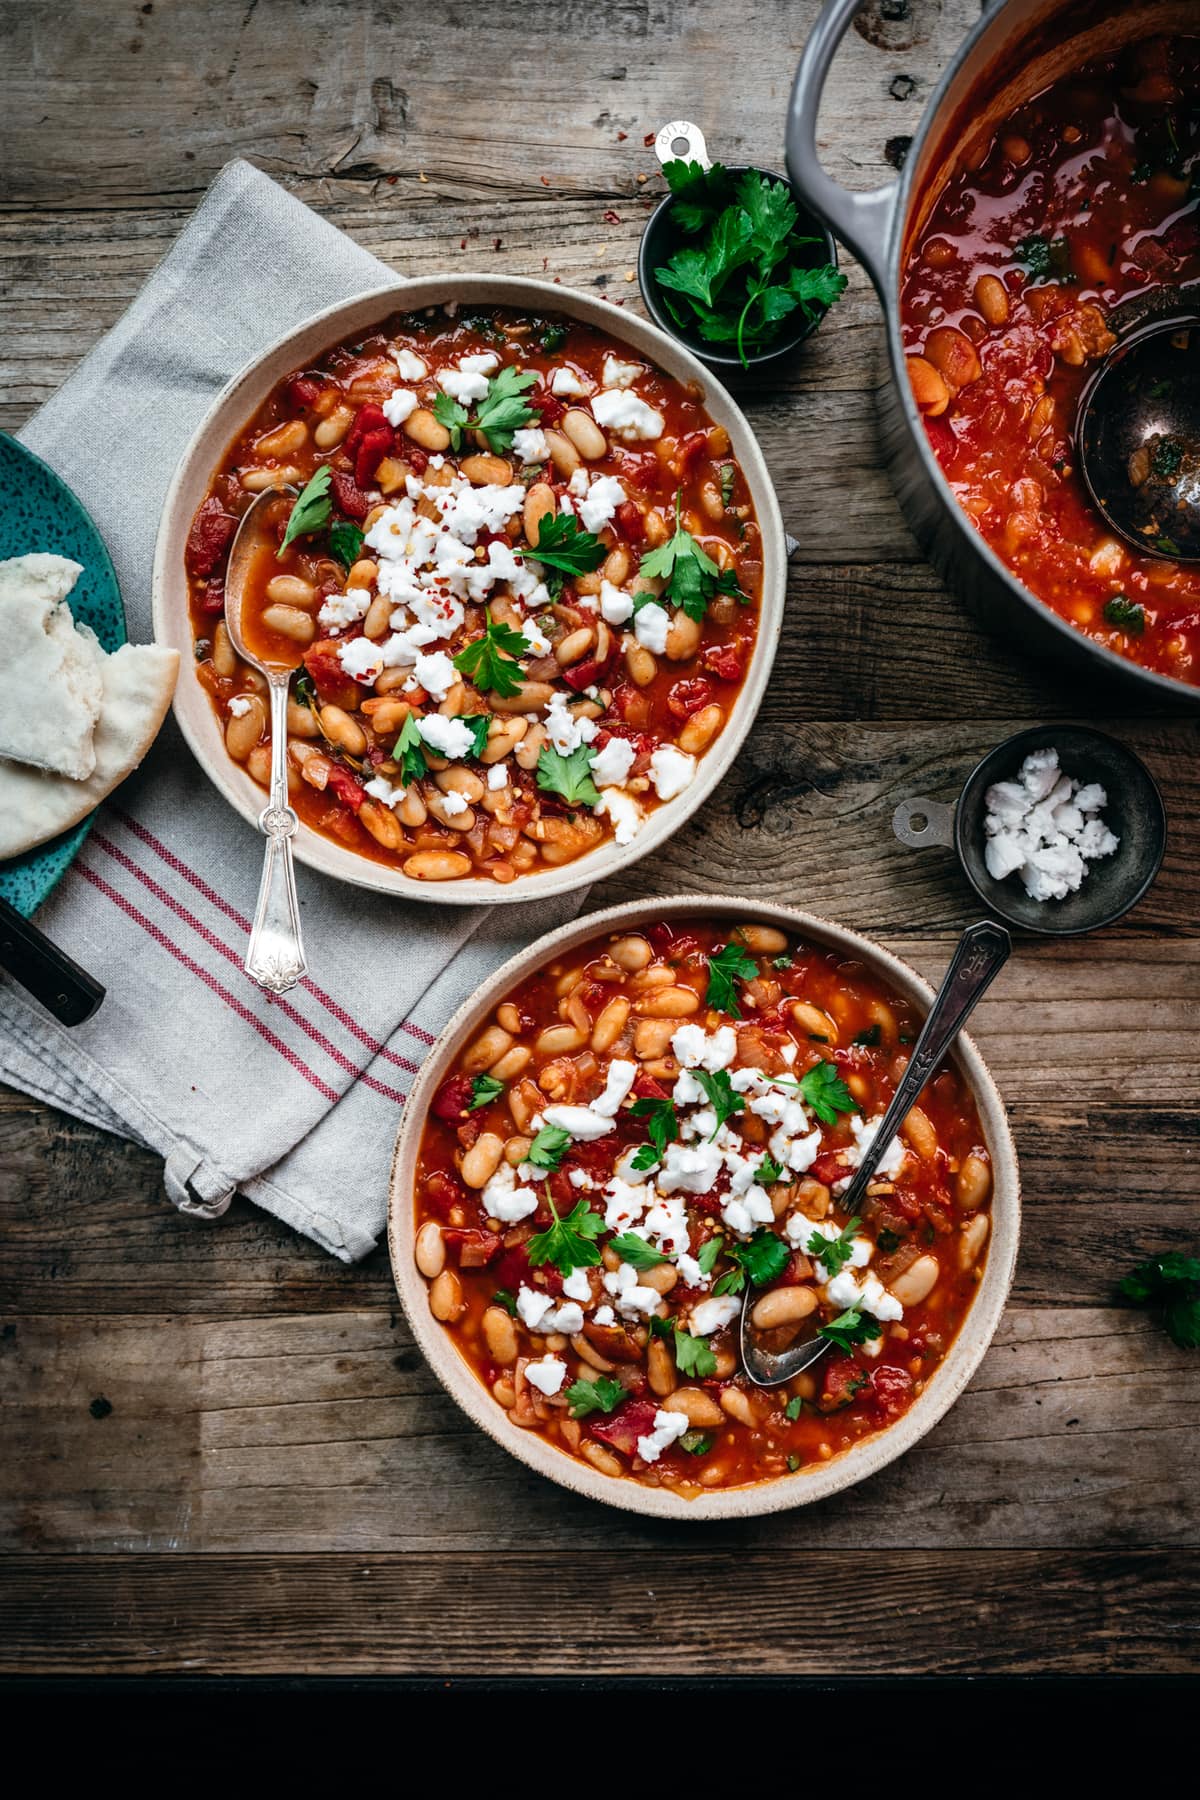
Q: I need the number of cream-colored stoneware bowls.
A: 2